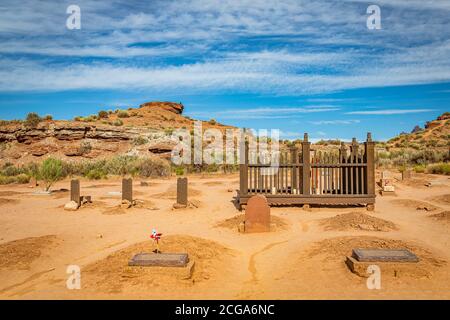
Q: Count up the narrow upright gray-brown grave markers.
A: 3